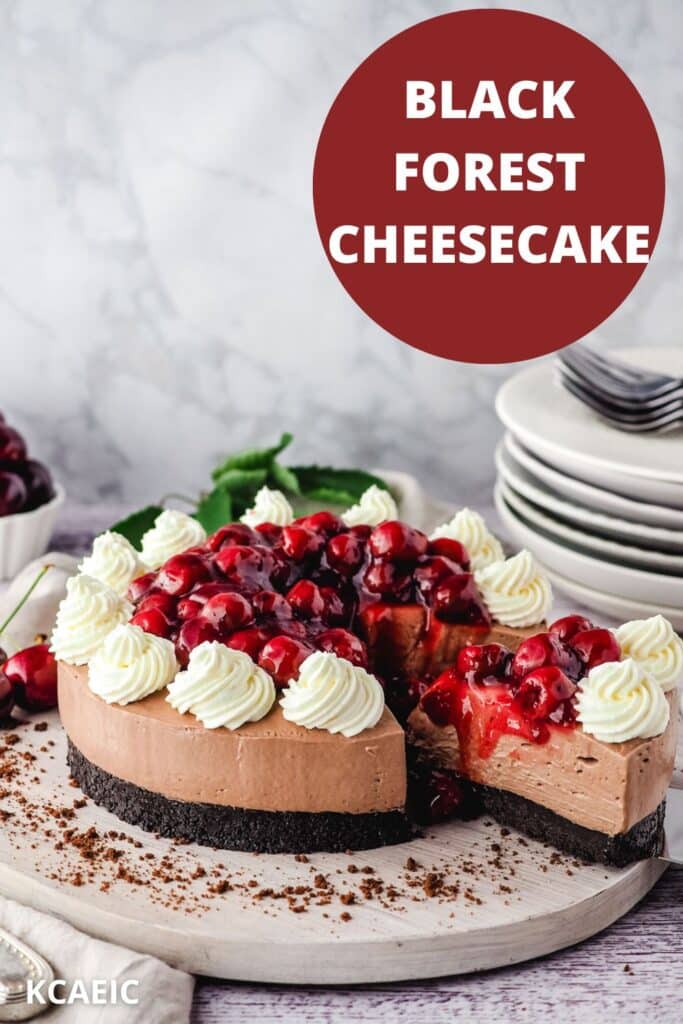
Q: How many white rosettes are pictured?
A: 12